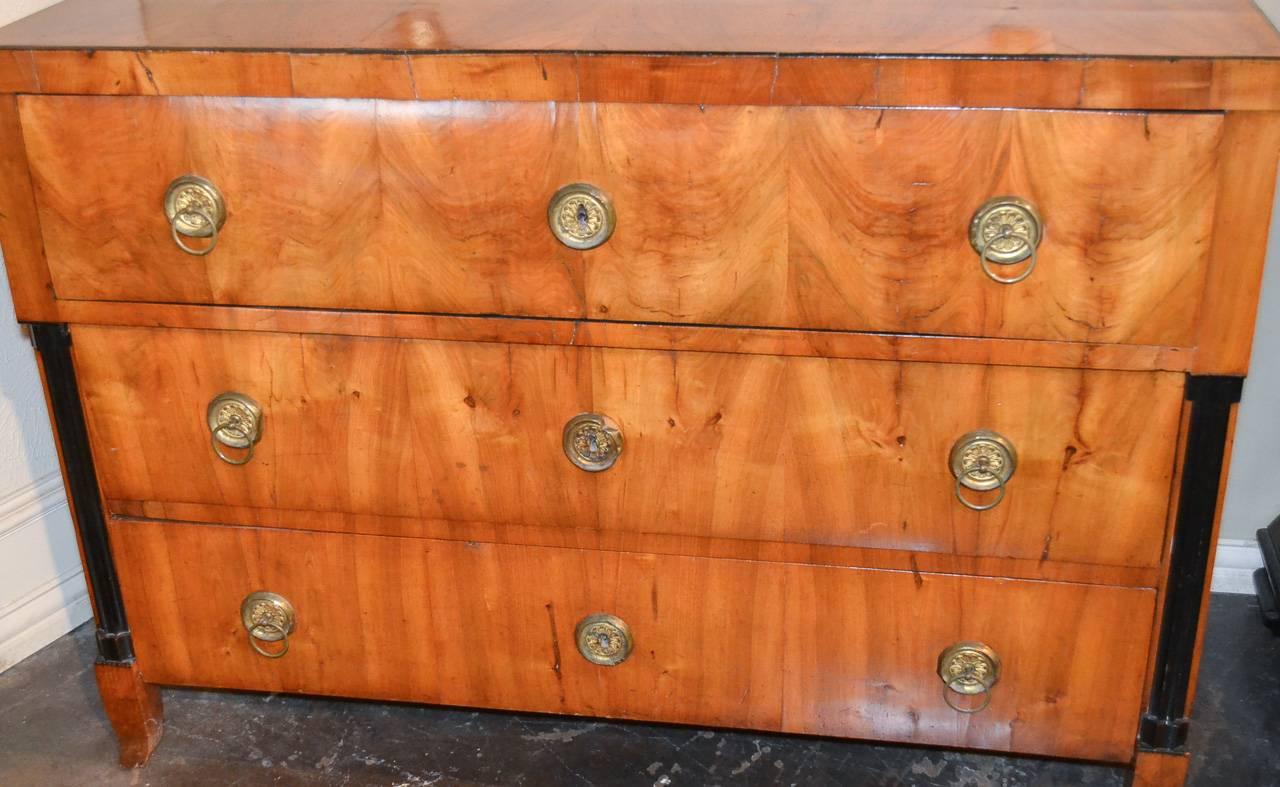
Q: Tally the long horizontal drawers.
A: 3